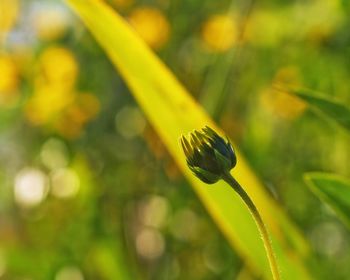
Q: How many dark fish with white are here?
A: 0